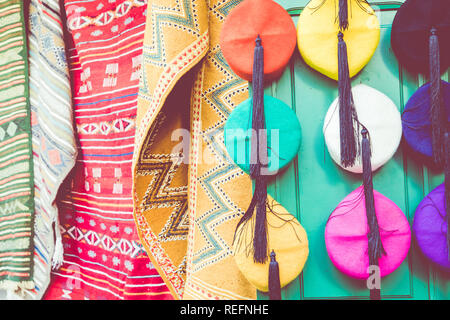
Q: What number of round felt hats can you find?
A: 9